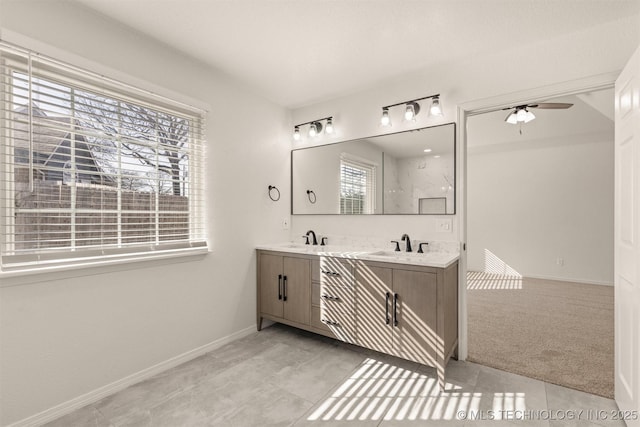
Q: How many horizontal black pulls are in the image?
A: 3